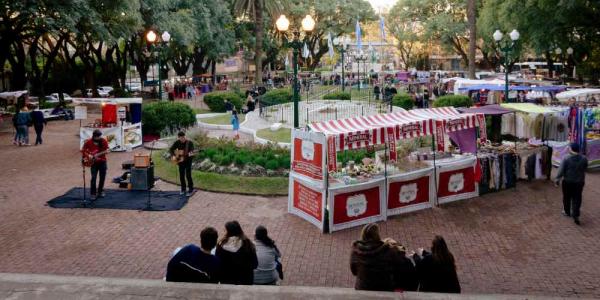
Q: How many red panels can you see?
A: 5